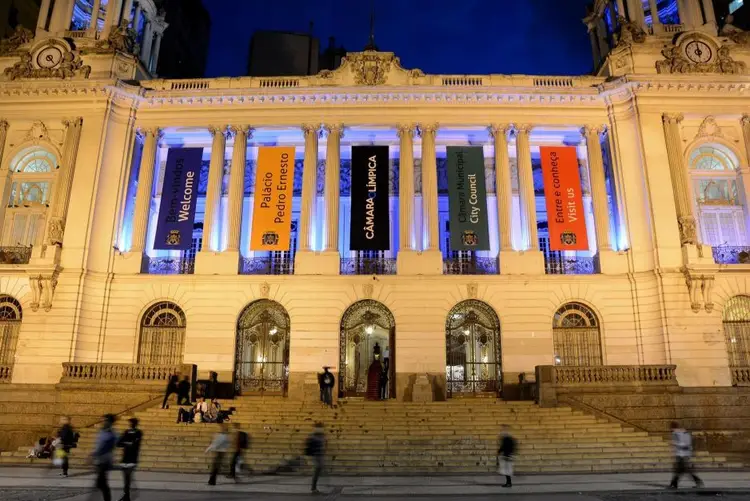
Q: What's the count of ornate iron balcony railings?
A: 7